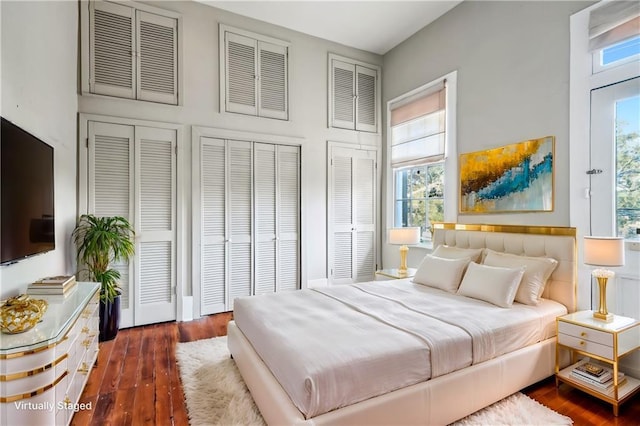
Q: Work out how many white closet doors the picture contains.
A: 14